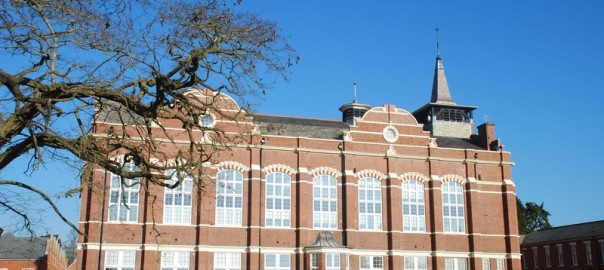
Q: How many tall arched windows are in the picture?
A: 8